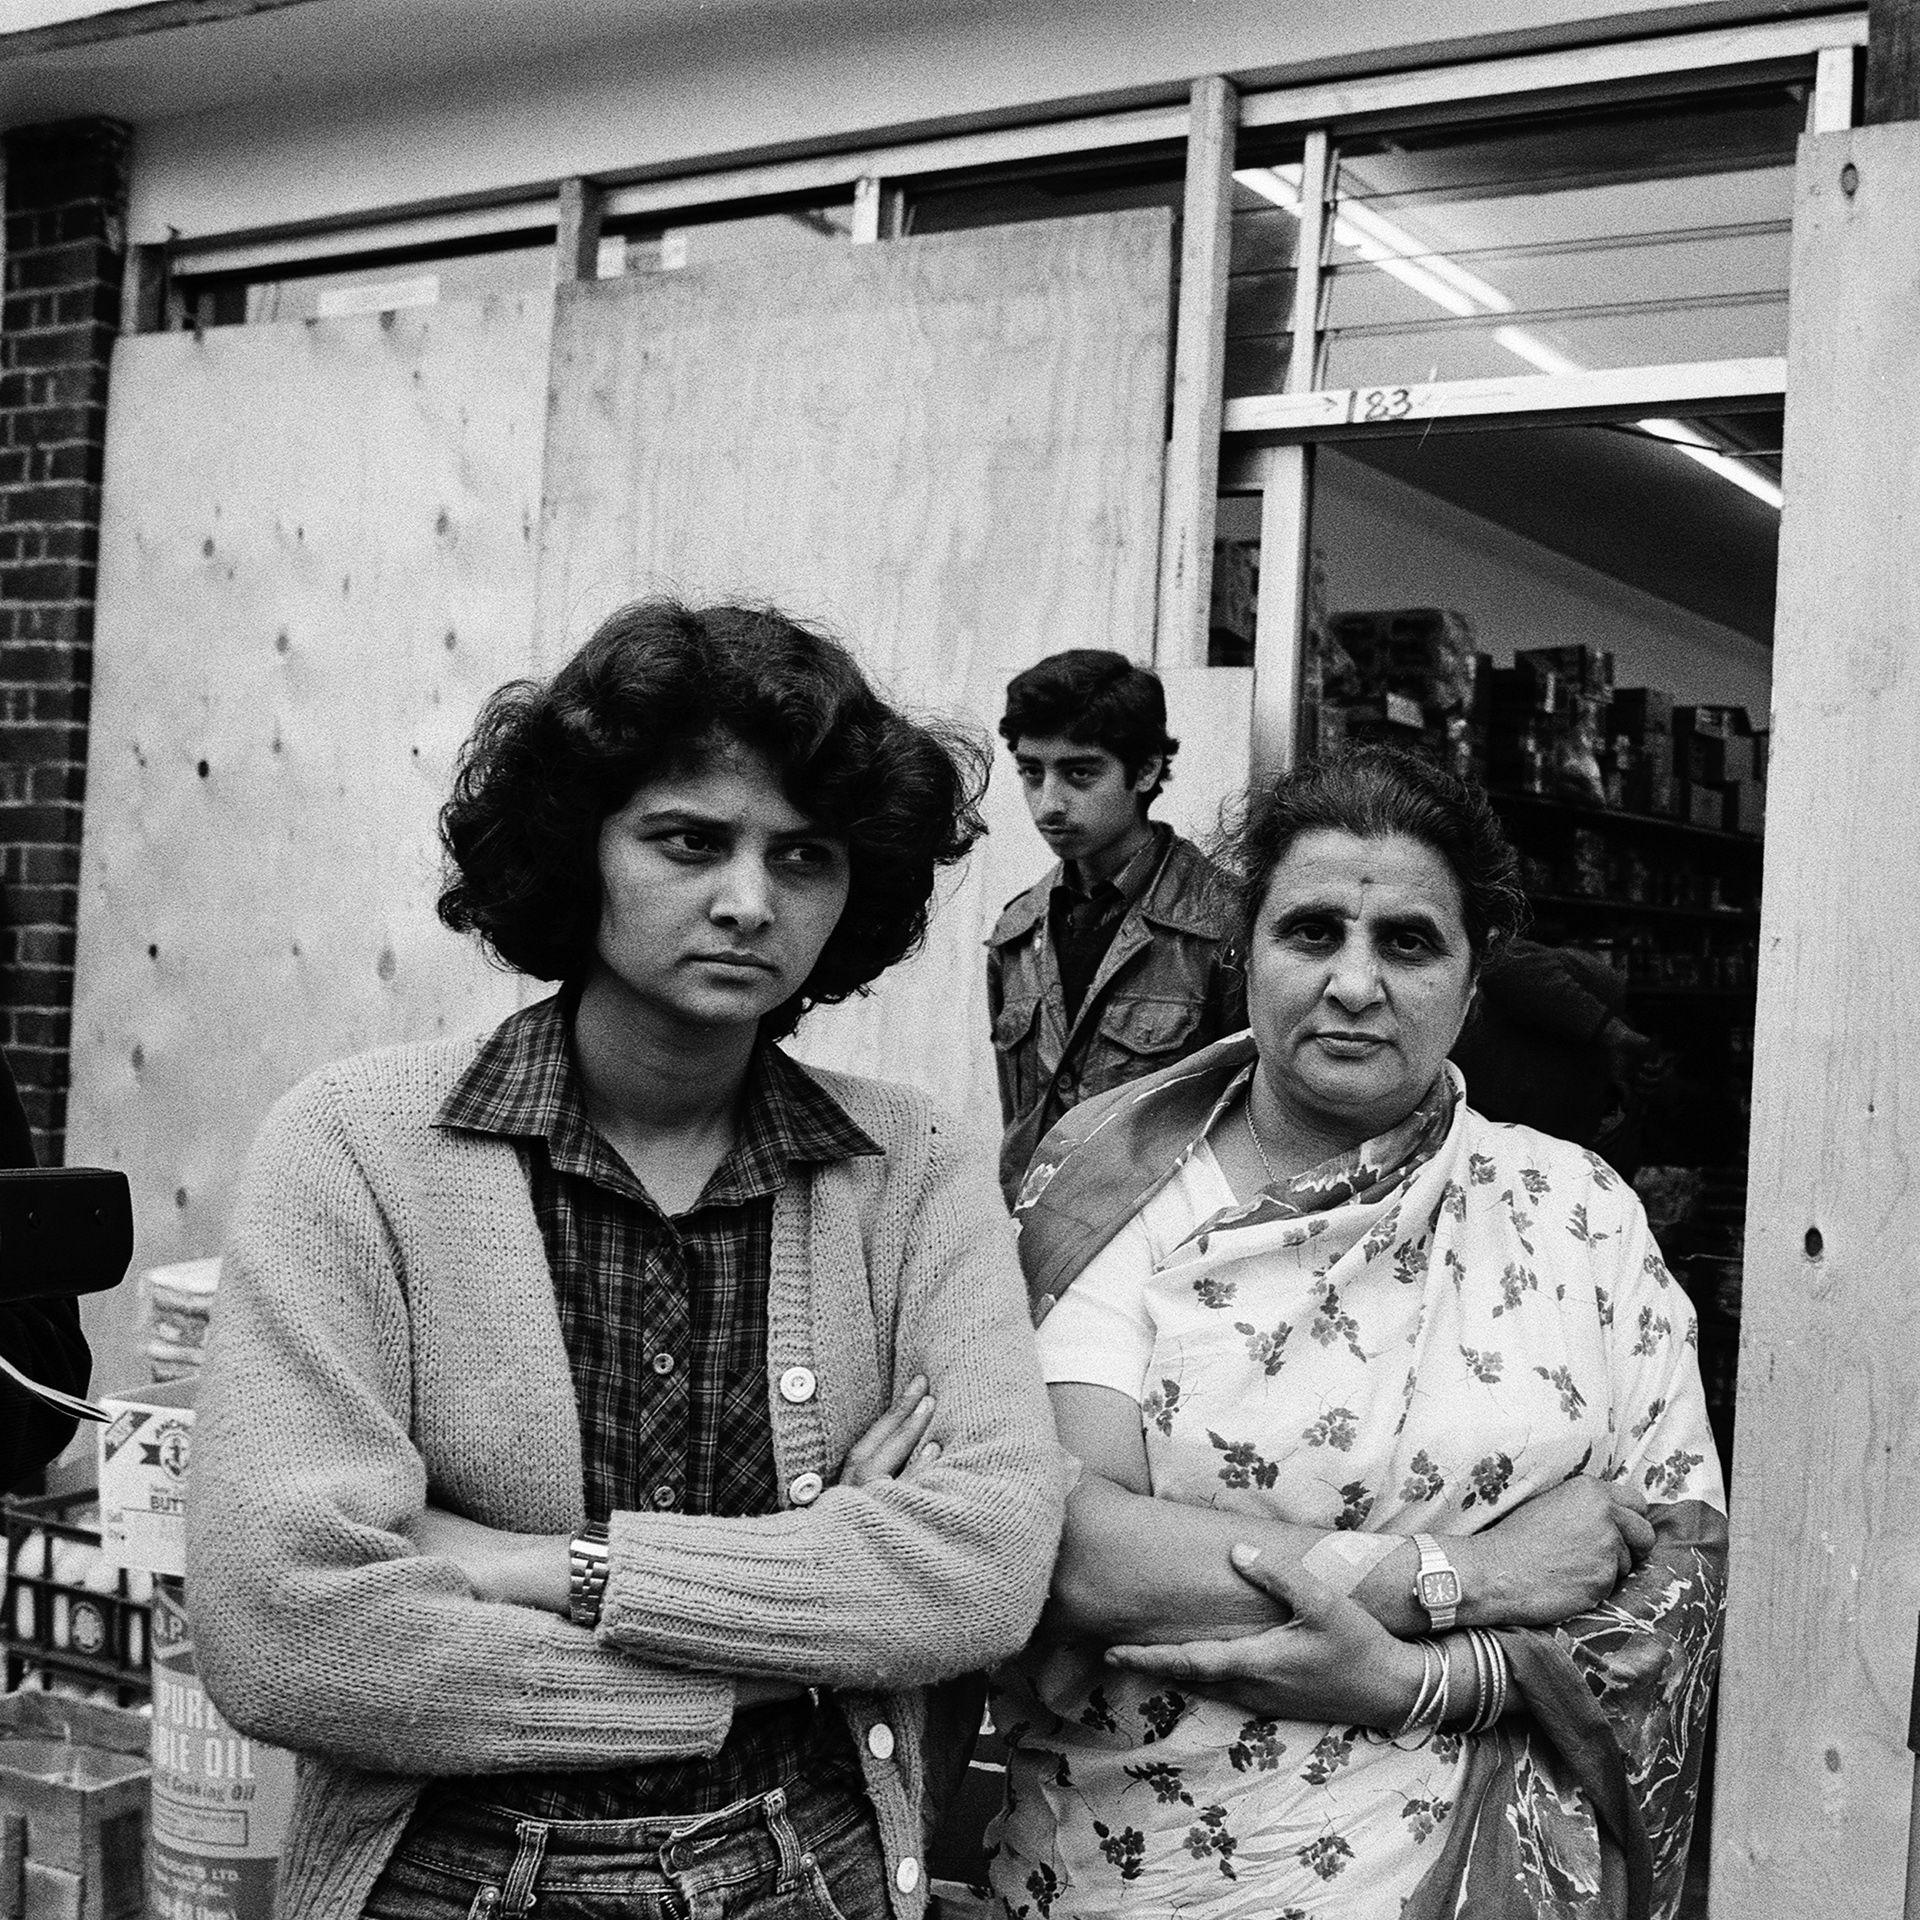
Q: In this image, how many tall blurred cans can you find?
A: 1